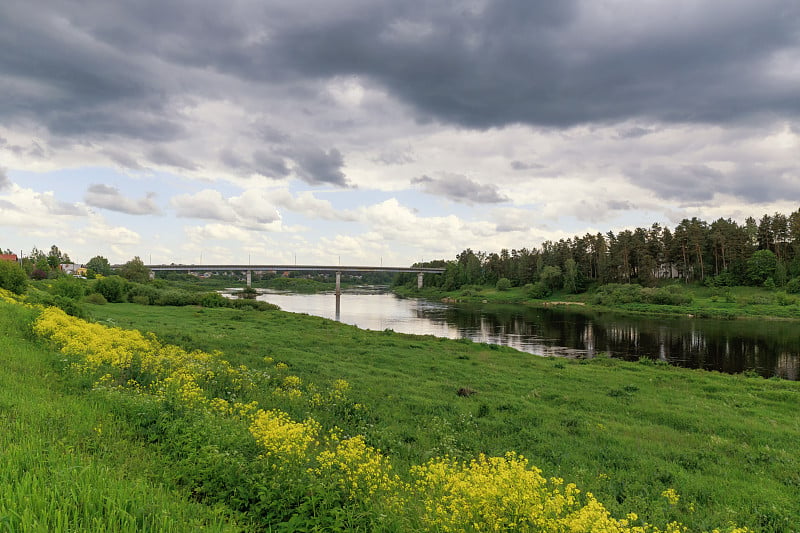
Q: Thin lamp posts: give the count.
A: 7